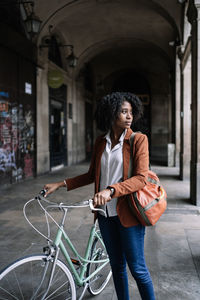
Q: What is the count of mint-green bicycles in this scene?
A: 1